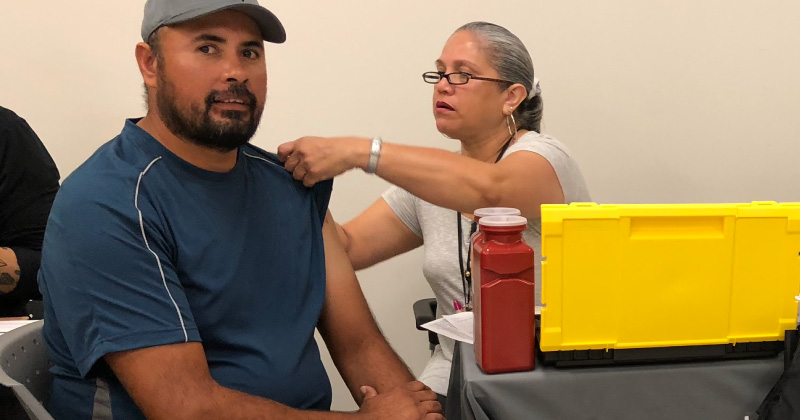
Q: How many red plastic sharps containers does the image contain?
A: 2